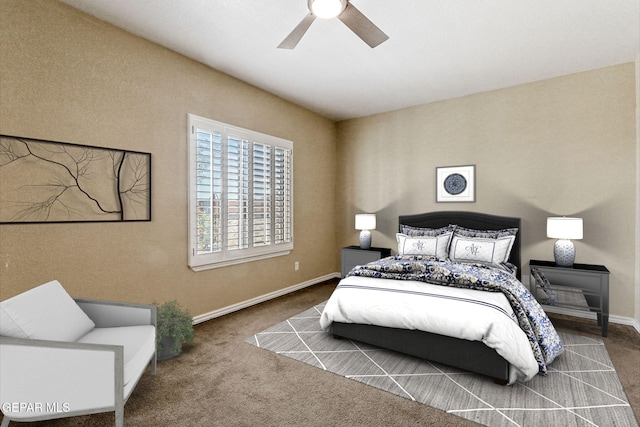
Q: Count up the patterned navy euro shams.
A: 2